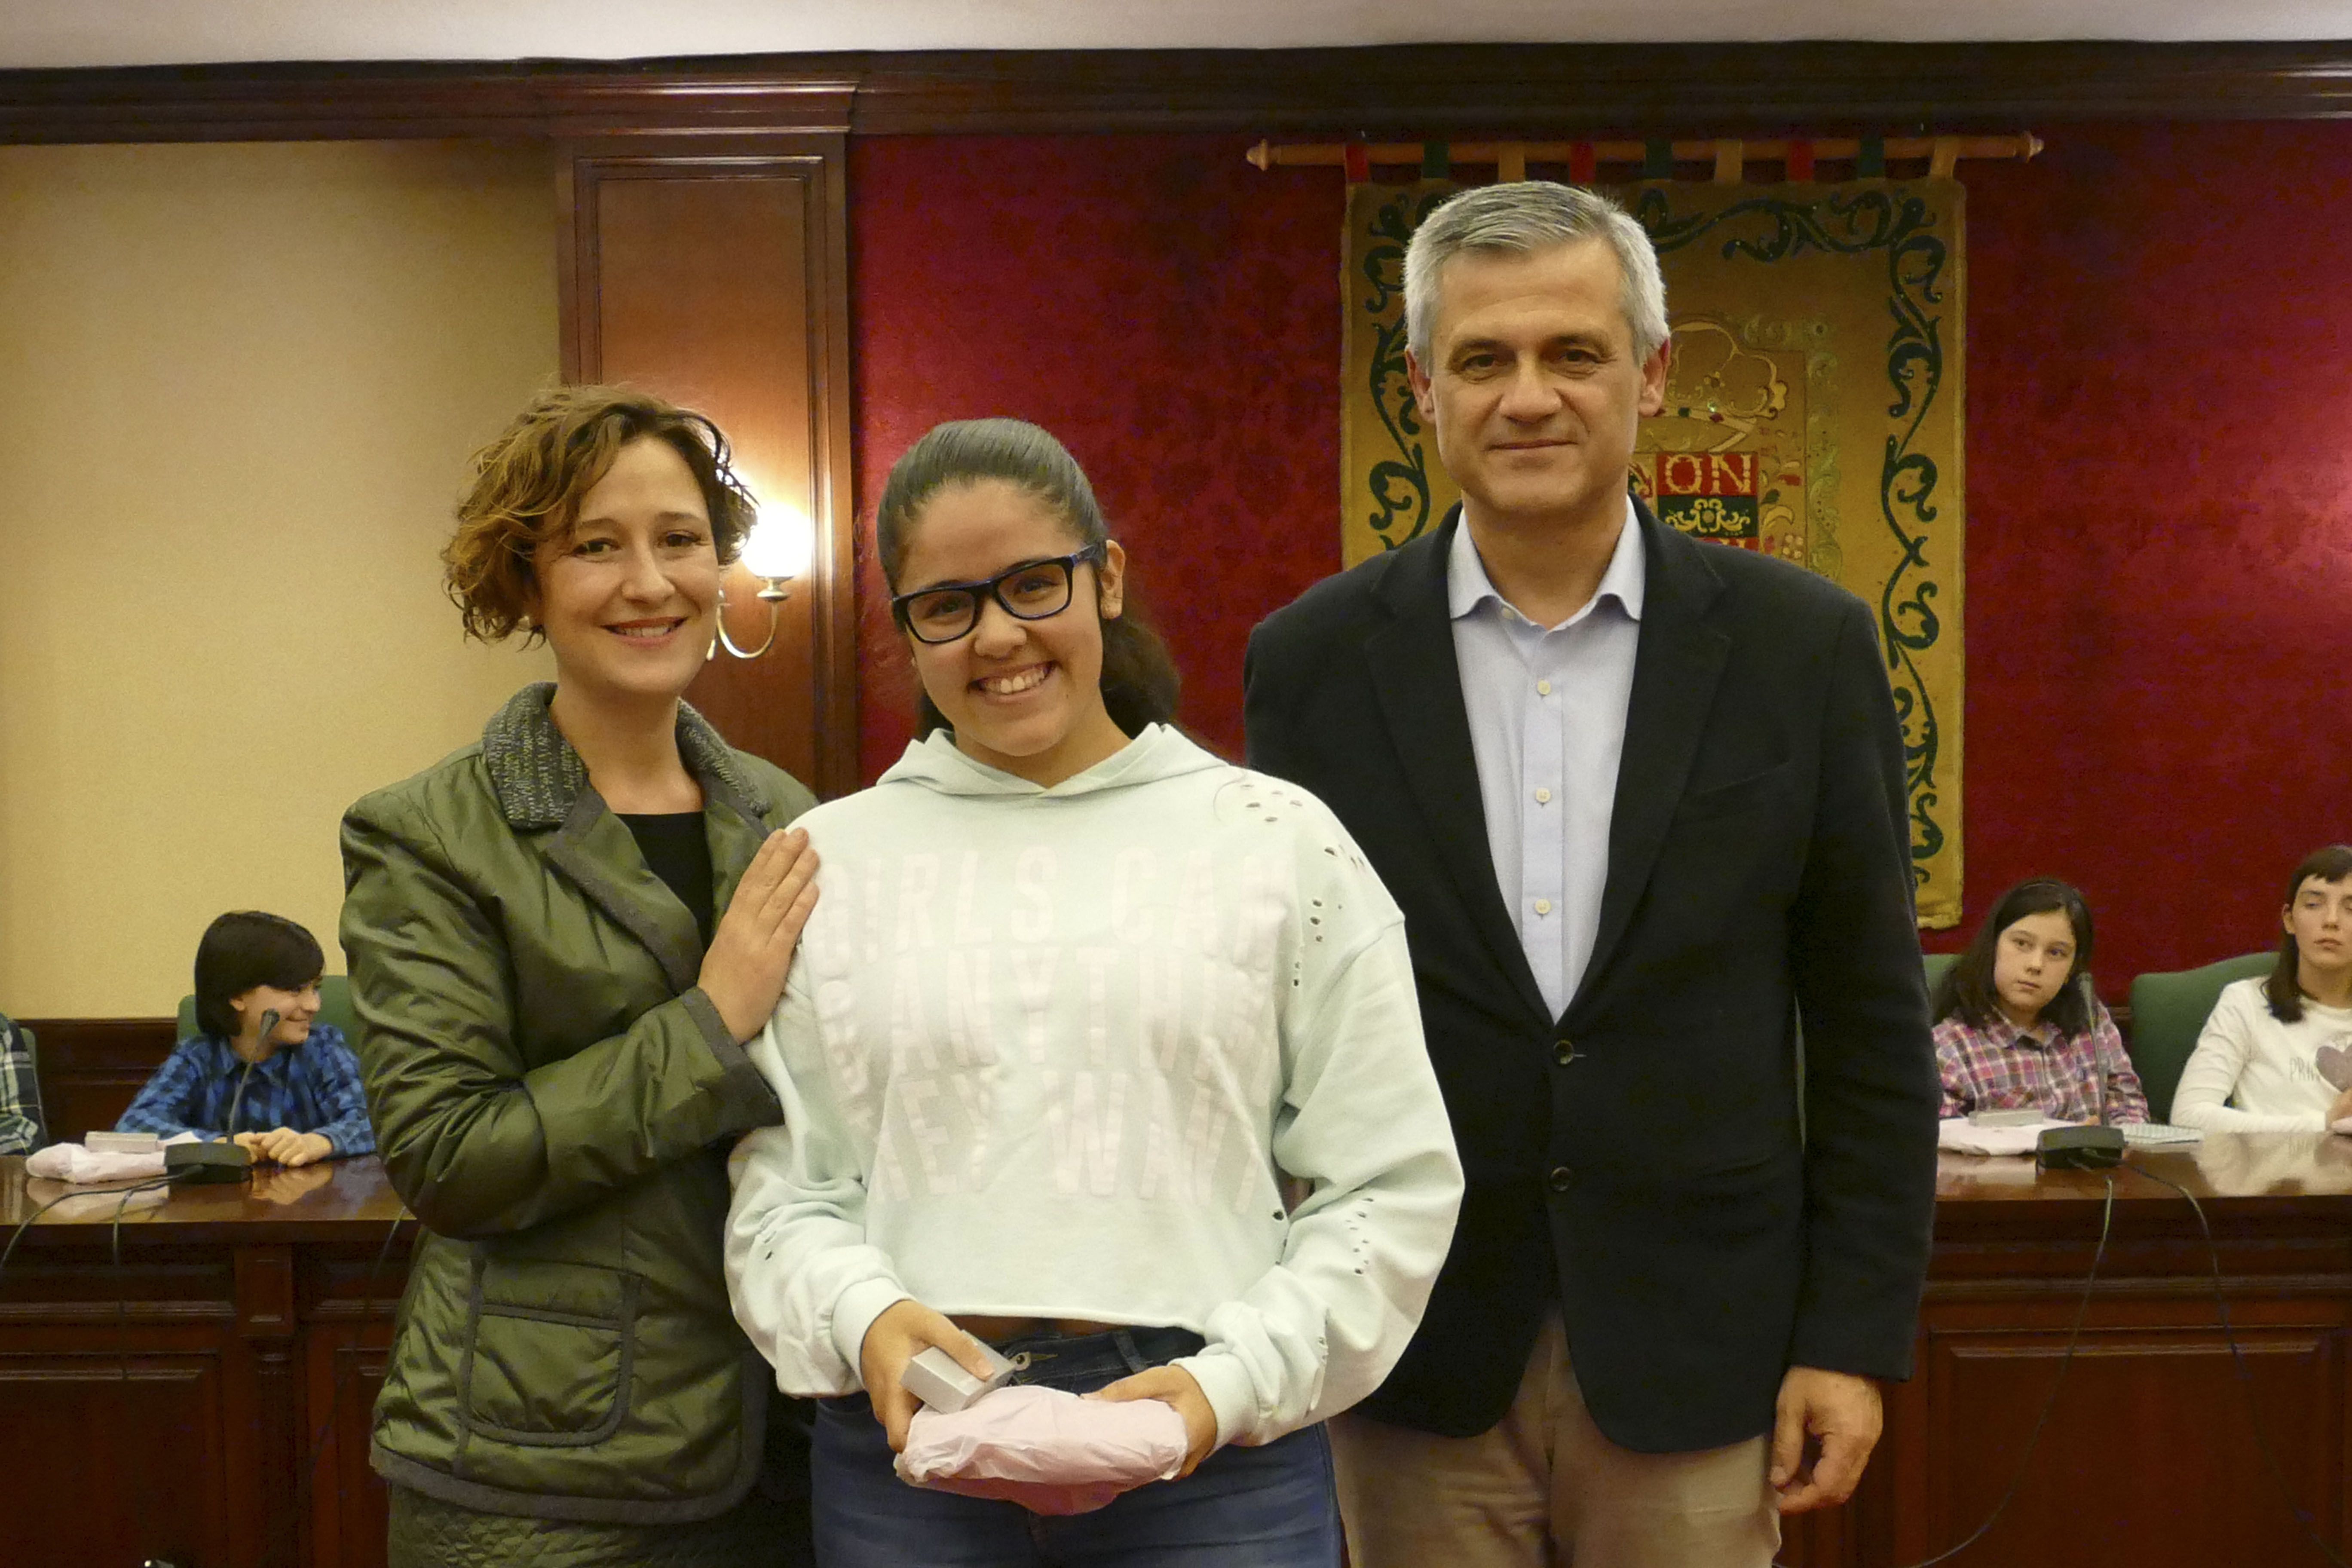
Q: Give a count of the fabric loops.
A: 9